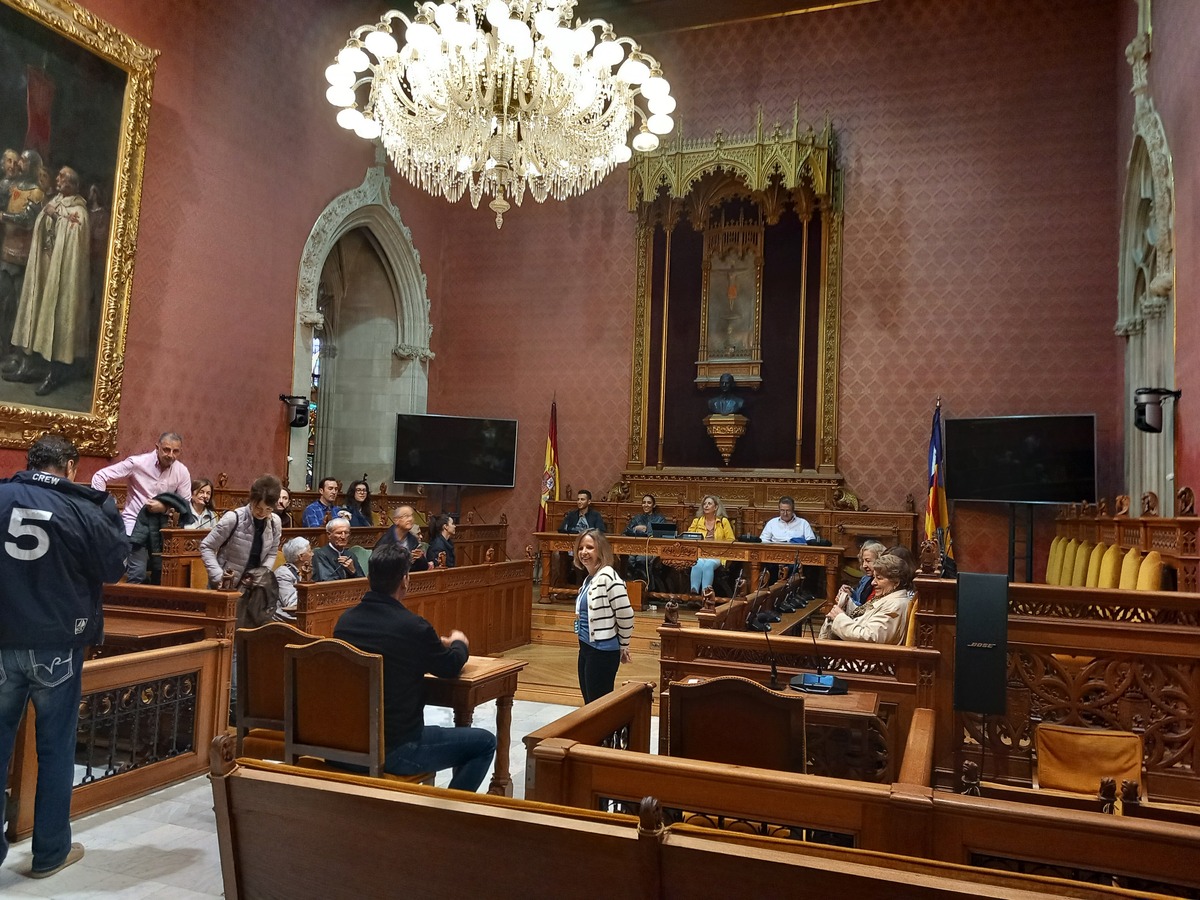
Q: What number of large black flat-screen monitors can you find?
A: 2